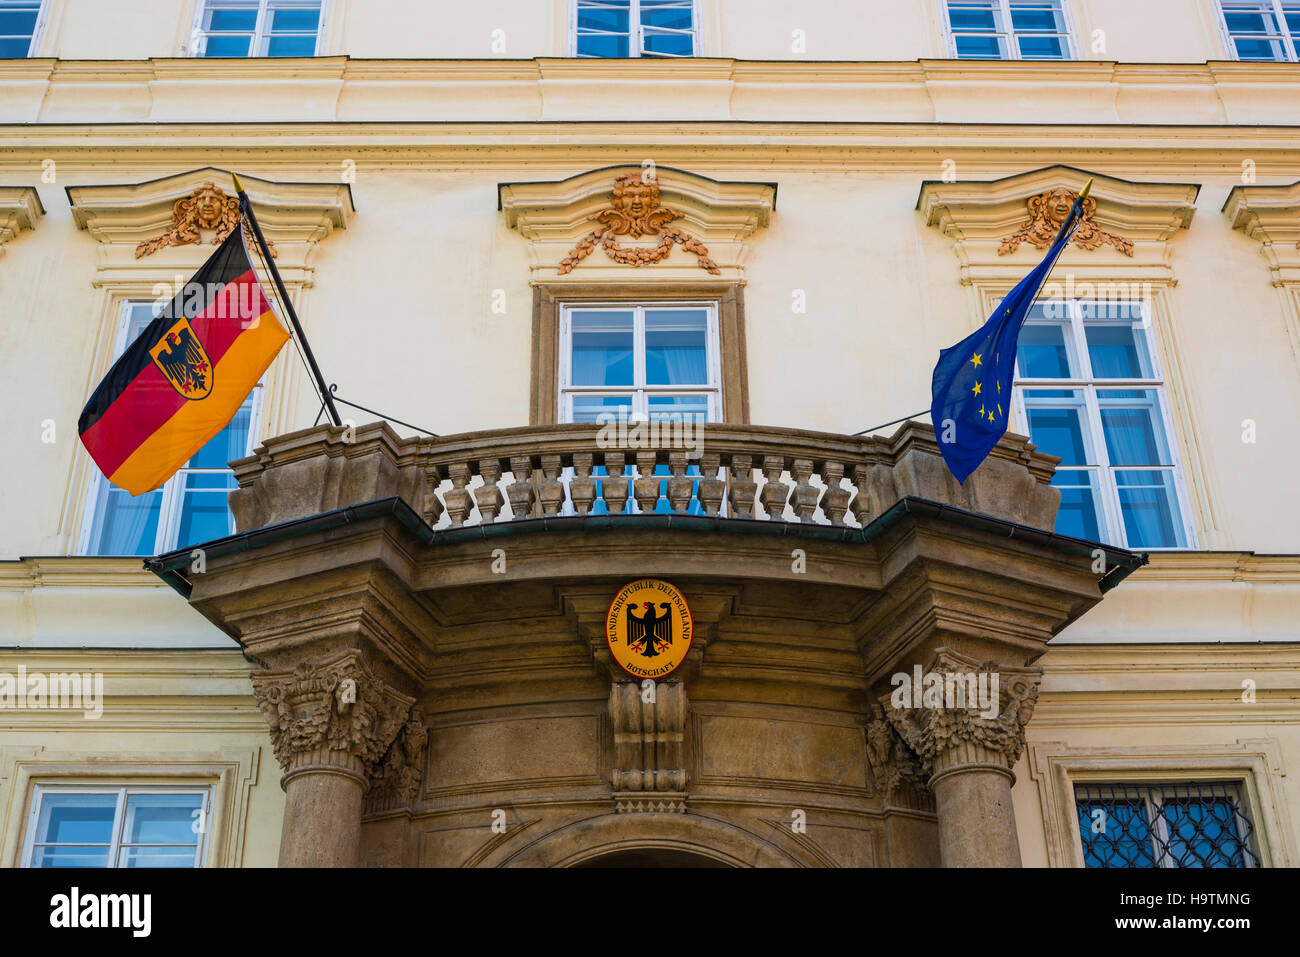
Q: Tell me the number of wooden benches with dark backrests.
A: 0